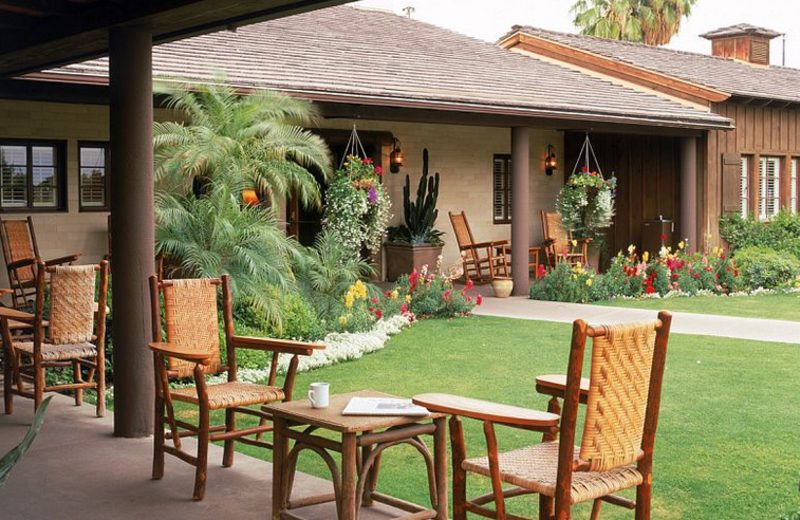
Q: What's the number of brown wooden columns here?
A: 3